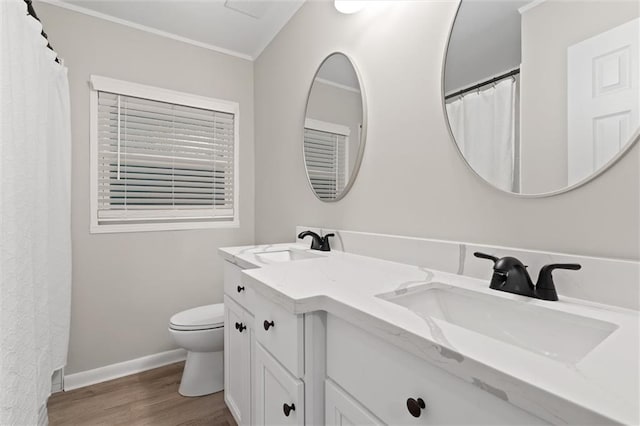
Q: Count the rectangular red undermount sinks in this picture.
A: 0